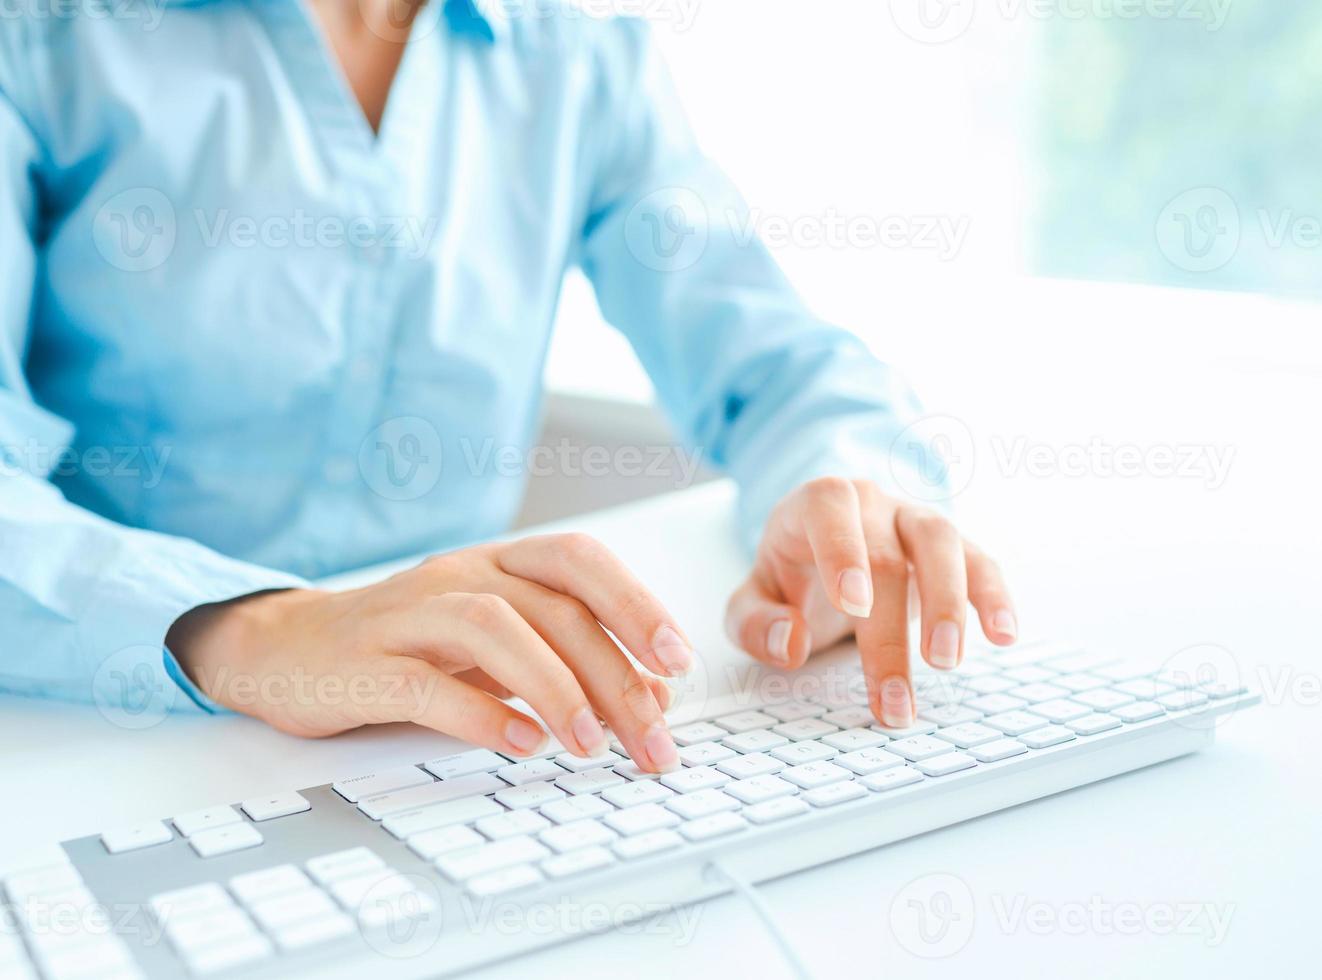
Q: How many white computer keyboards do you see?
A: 1